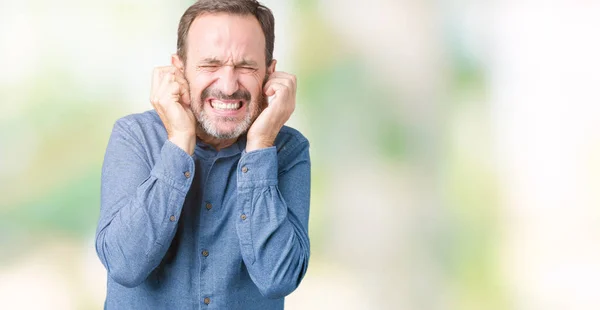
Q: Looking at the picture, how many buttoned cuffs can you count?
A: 2